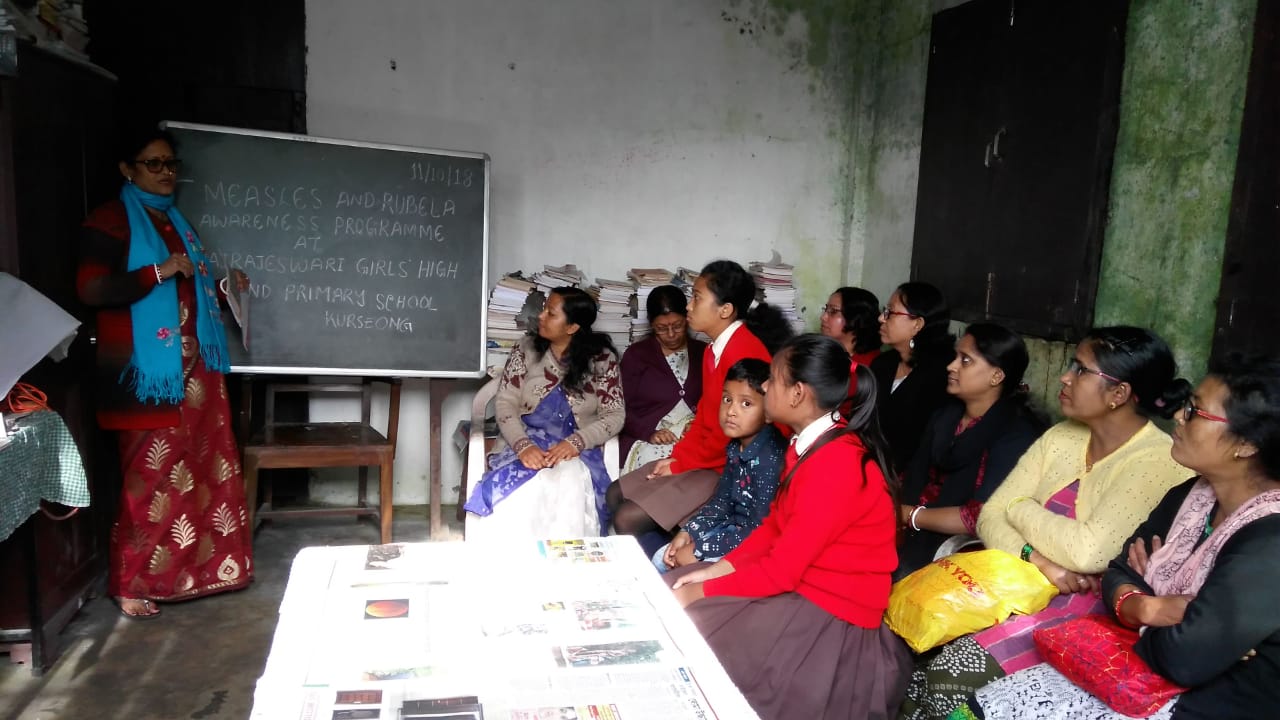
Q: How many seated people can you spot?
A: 10